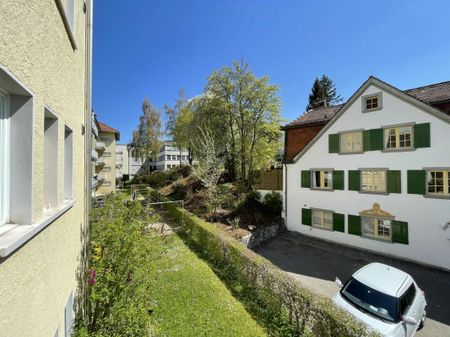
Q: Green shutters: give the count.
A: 13